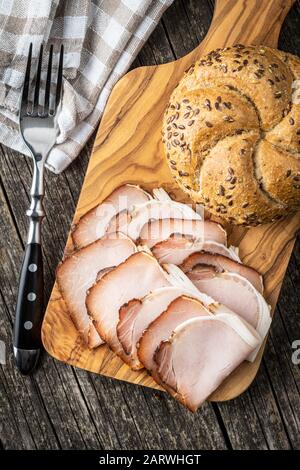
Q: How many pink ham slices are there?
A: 6